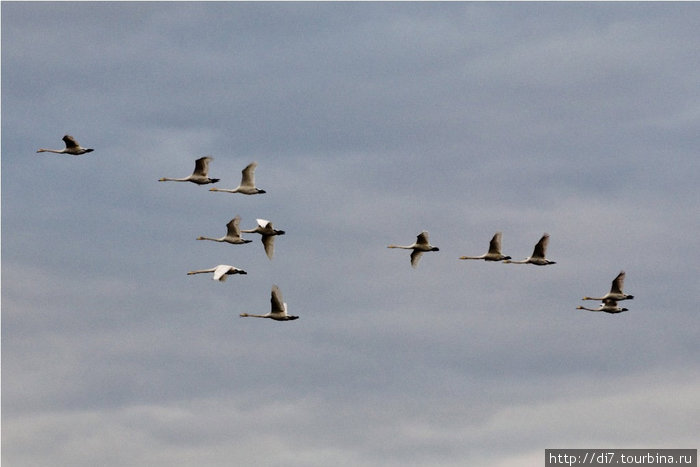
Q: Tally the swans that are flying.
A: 12